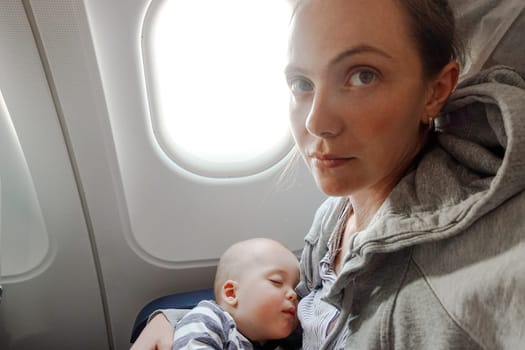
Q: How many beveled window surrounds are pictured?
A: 2